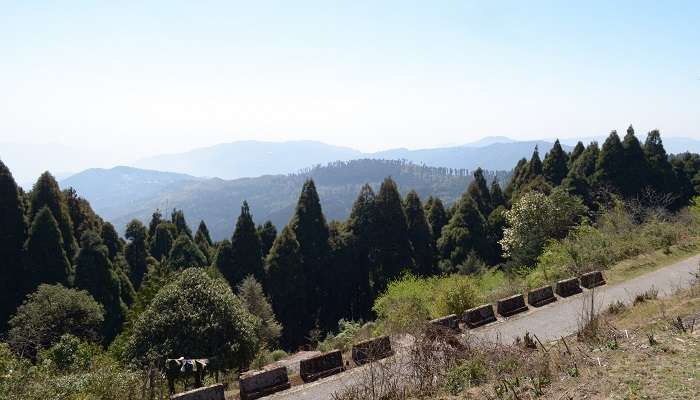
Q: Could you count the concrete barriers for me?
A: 10